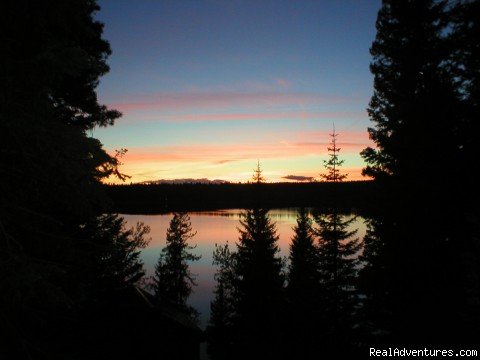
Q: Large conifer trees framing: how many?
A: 2